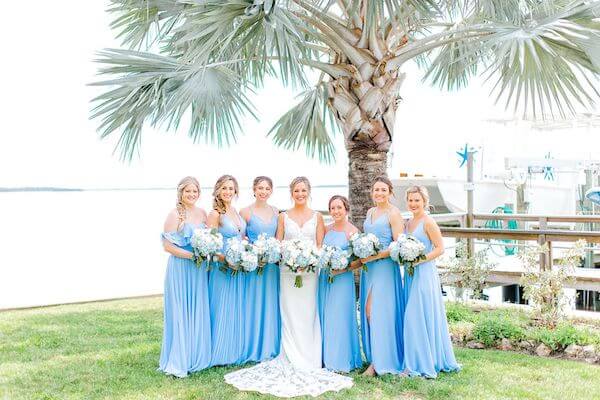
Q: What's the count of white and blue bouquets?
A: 7